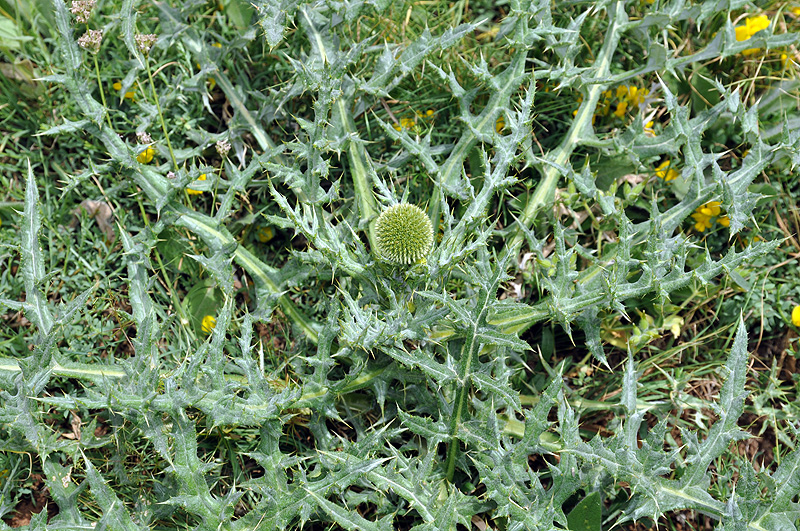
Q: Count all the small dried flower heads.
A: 5